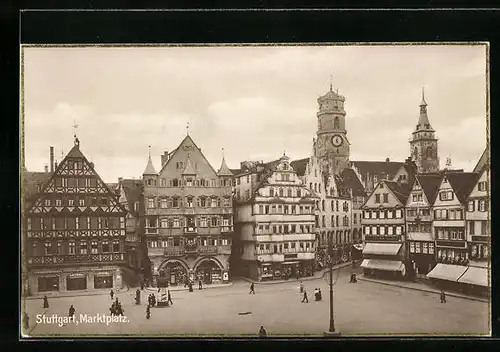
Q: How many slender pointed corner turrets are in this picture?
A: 2